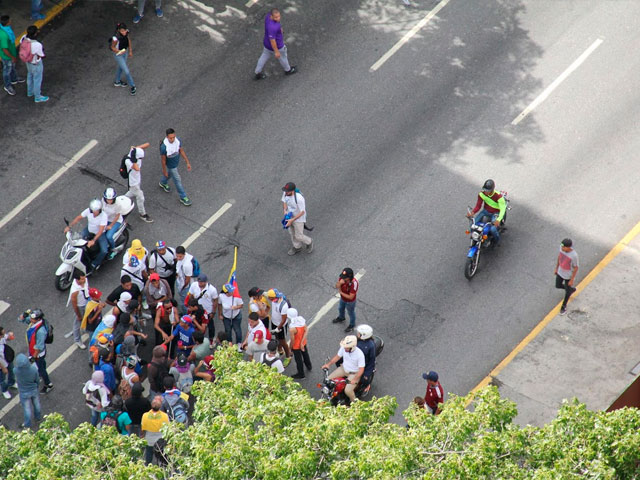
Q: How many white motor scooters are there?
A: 1